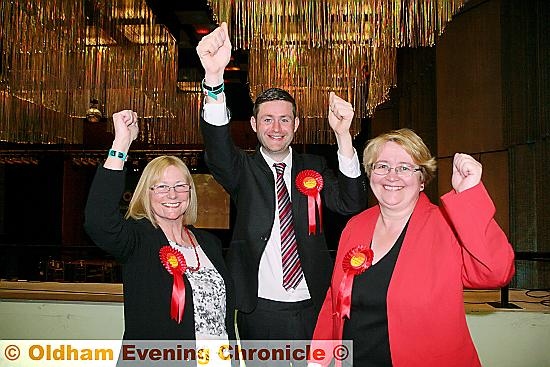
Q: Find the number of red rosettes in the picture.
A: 3